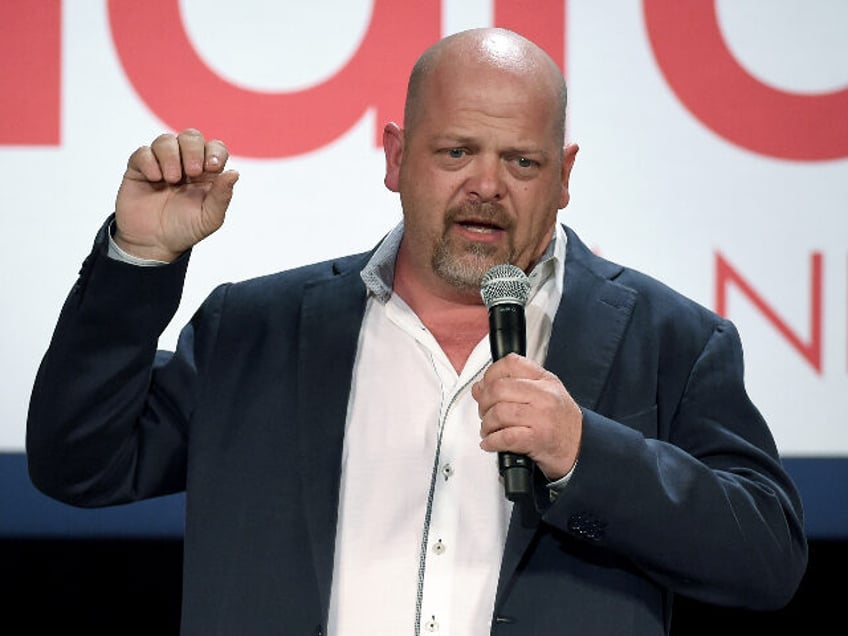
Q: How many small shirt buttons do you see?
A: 3